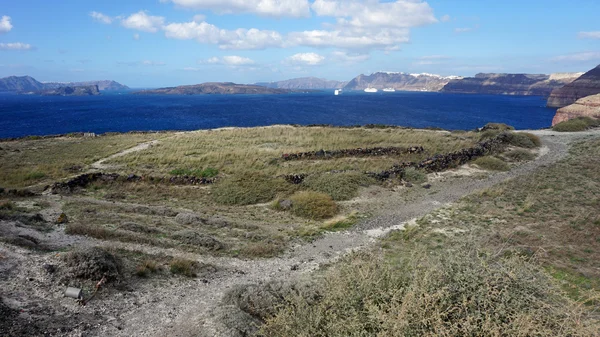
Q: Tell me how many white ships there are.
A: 3